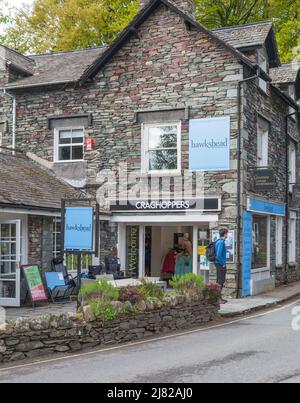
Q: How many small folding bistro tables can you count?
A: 0